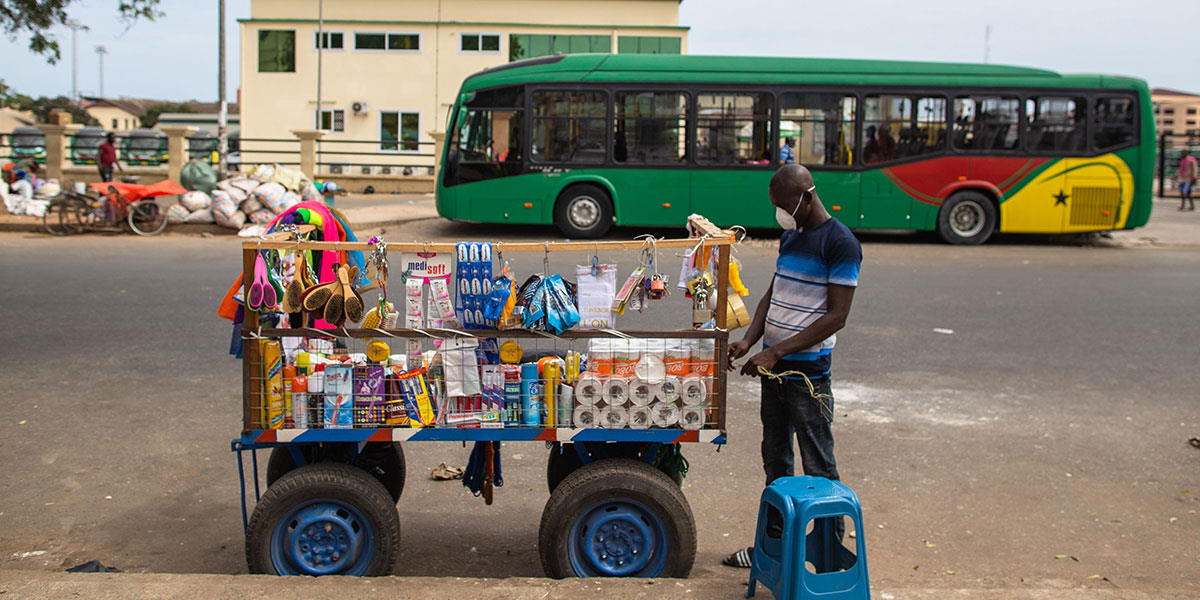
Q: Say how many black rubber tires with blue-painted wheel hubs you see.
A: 2